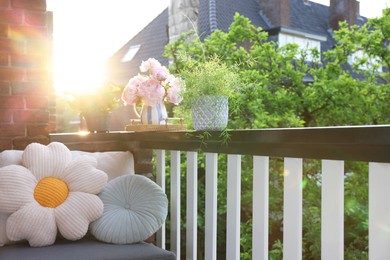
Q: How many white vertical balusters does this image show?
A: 9